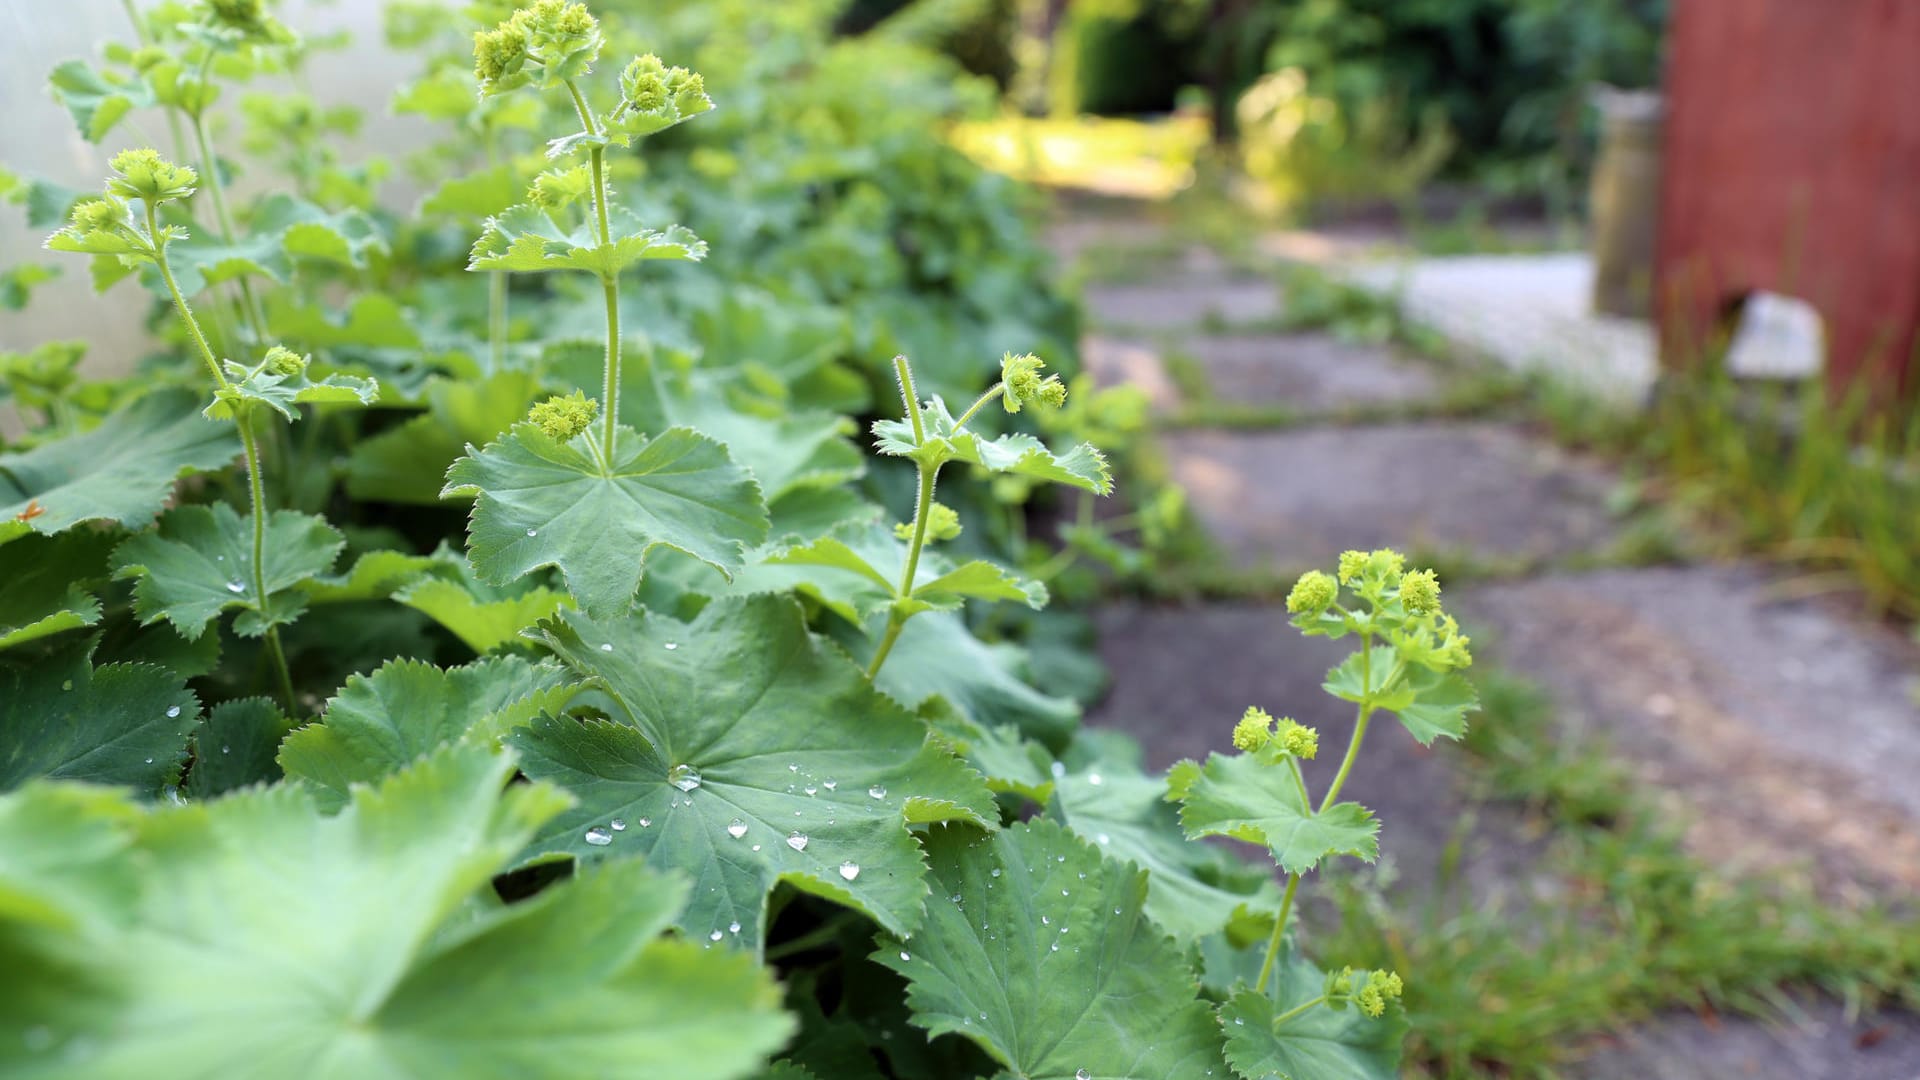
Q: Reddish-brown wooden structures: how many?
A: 1